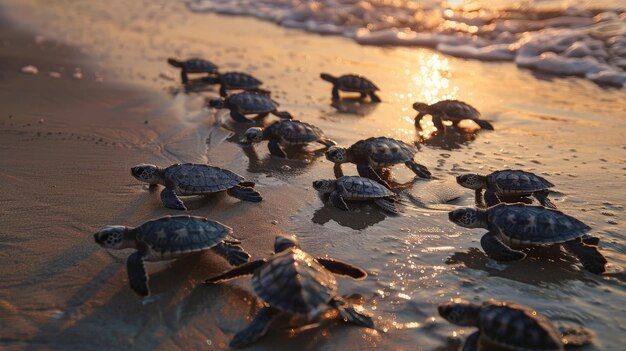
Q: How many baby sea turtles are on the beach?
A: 14